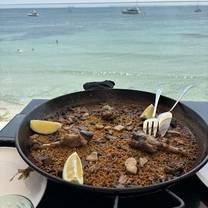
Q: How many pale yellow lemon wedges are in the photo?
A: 3